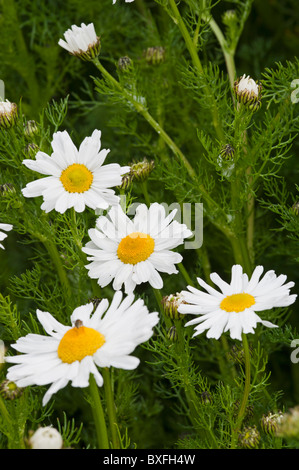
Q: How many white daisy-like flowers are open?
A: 4